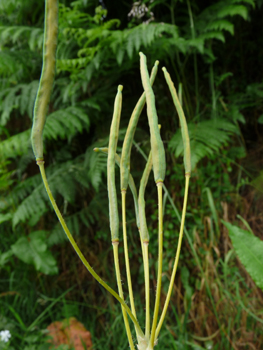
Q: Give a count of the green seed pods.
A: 7